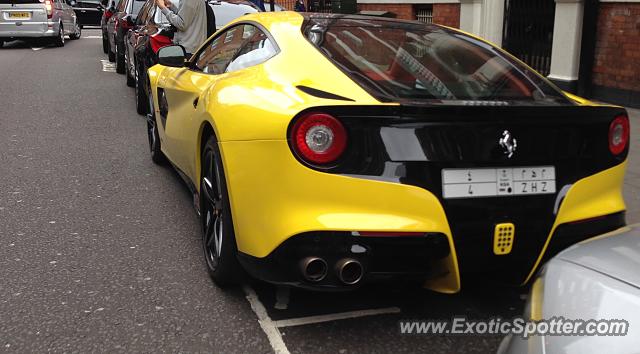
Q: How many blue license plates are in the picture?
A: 0